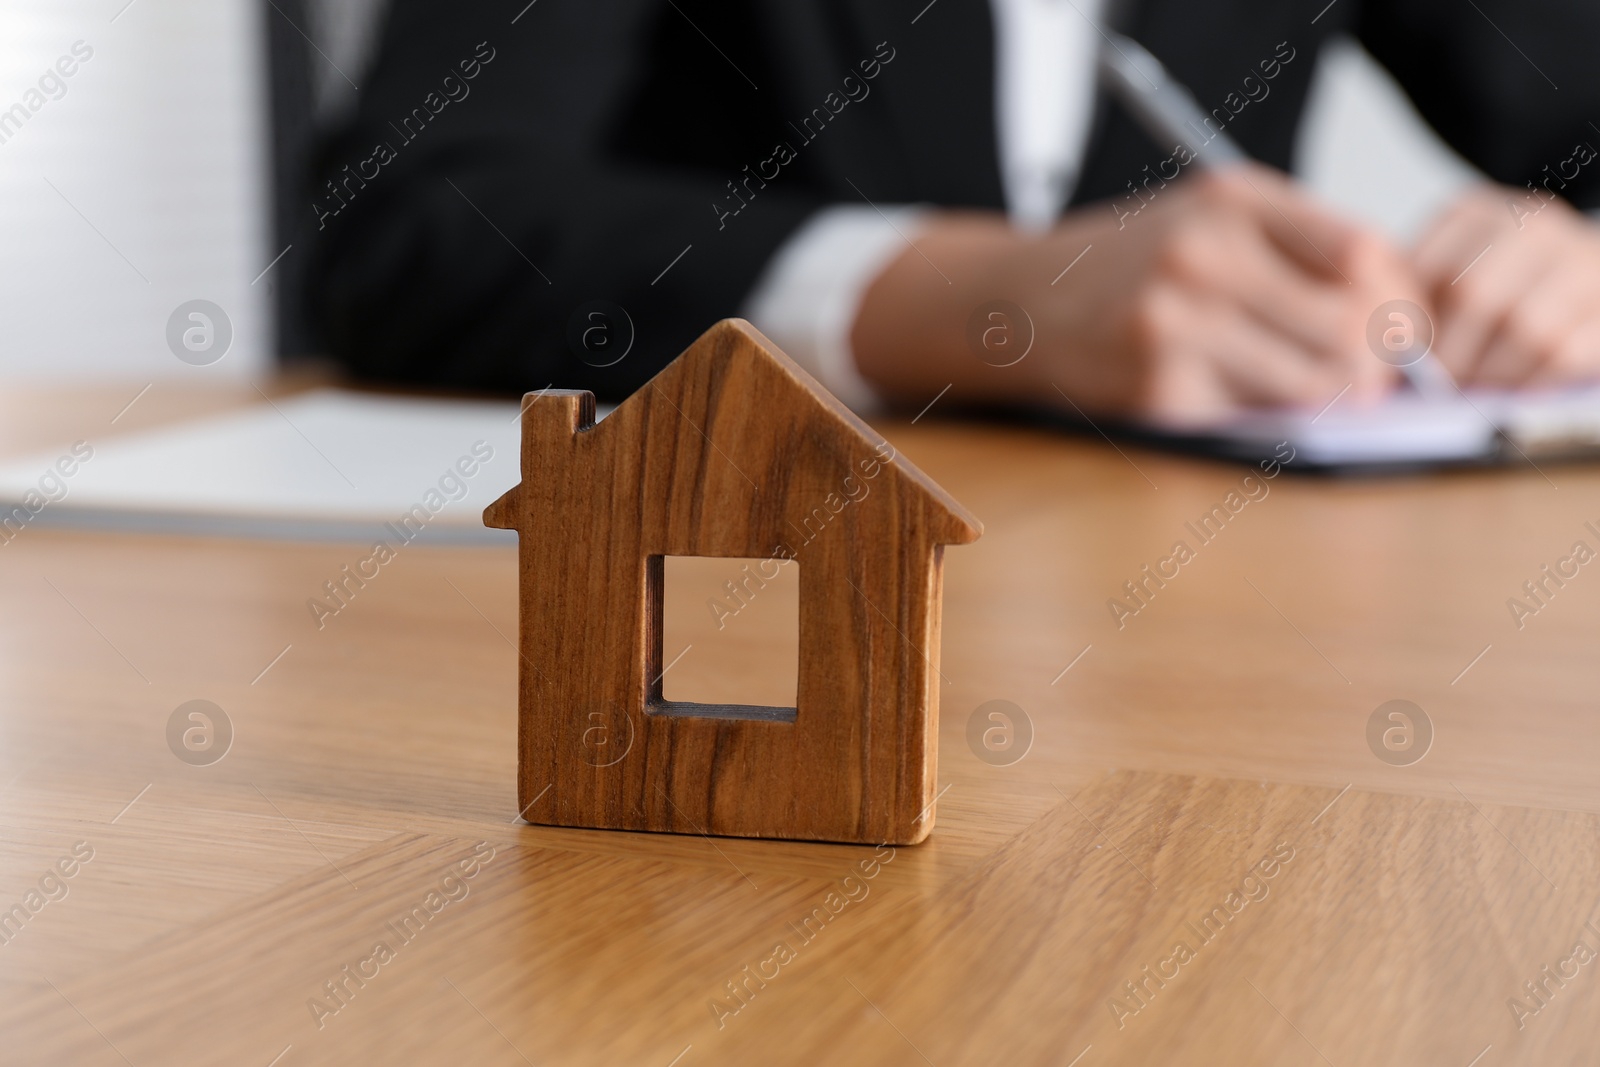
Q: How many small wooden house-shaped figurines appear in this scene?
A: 1